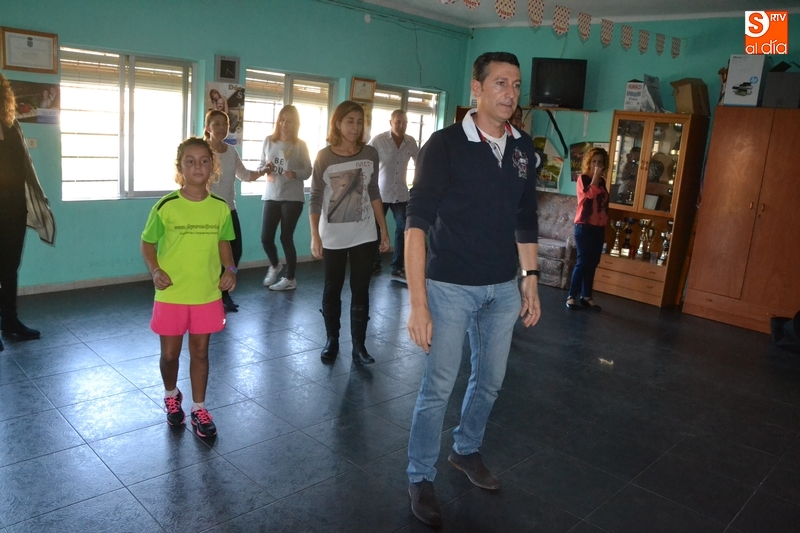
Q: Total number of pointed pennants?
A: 11